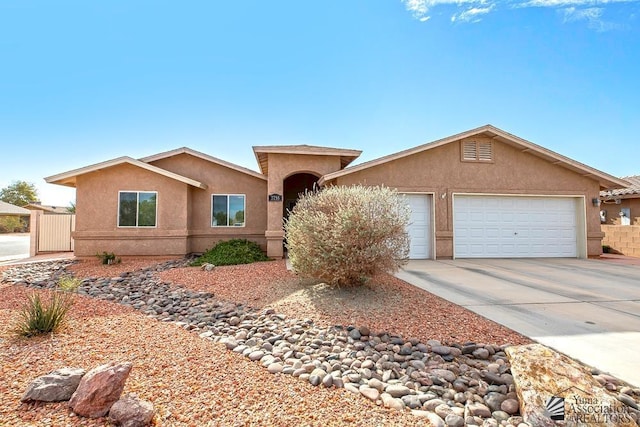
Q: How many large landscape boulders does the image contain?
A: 4